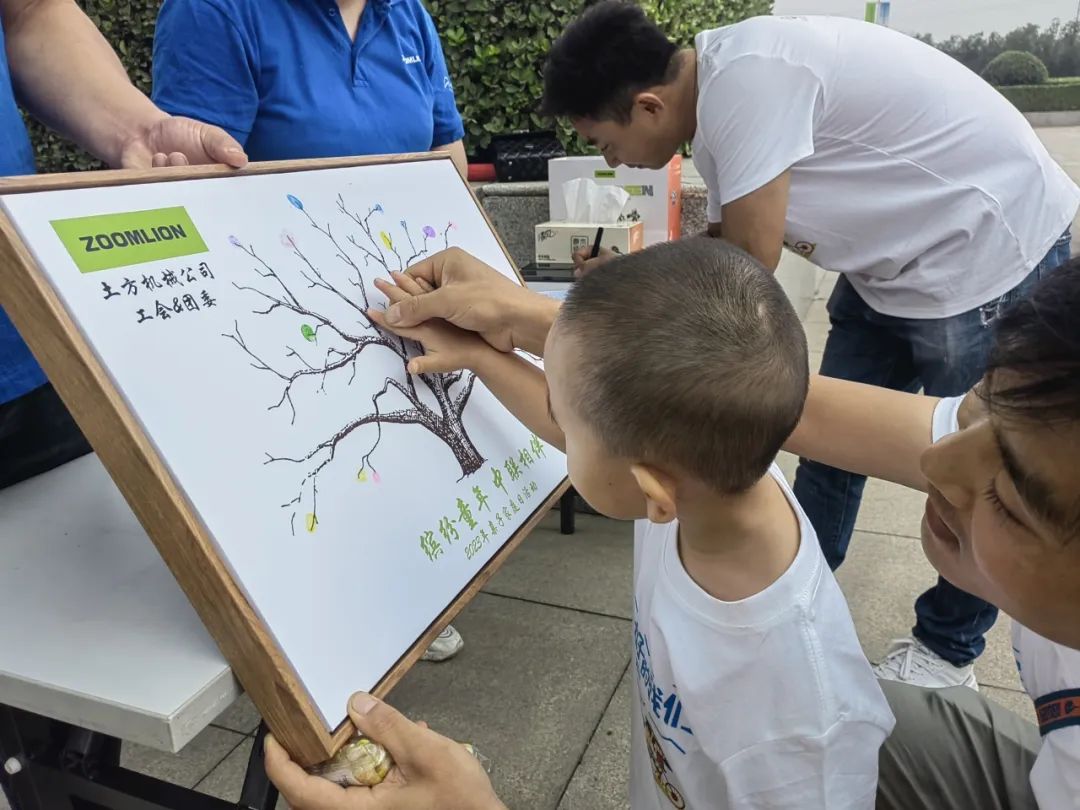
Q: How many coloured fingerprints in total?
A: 12